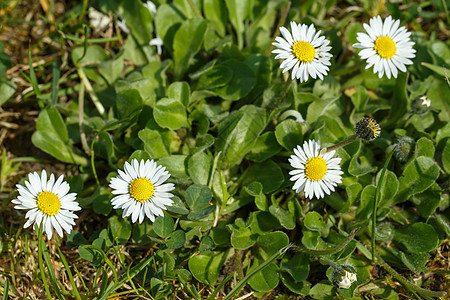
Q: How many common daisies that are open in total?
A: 5